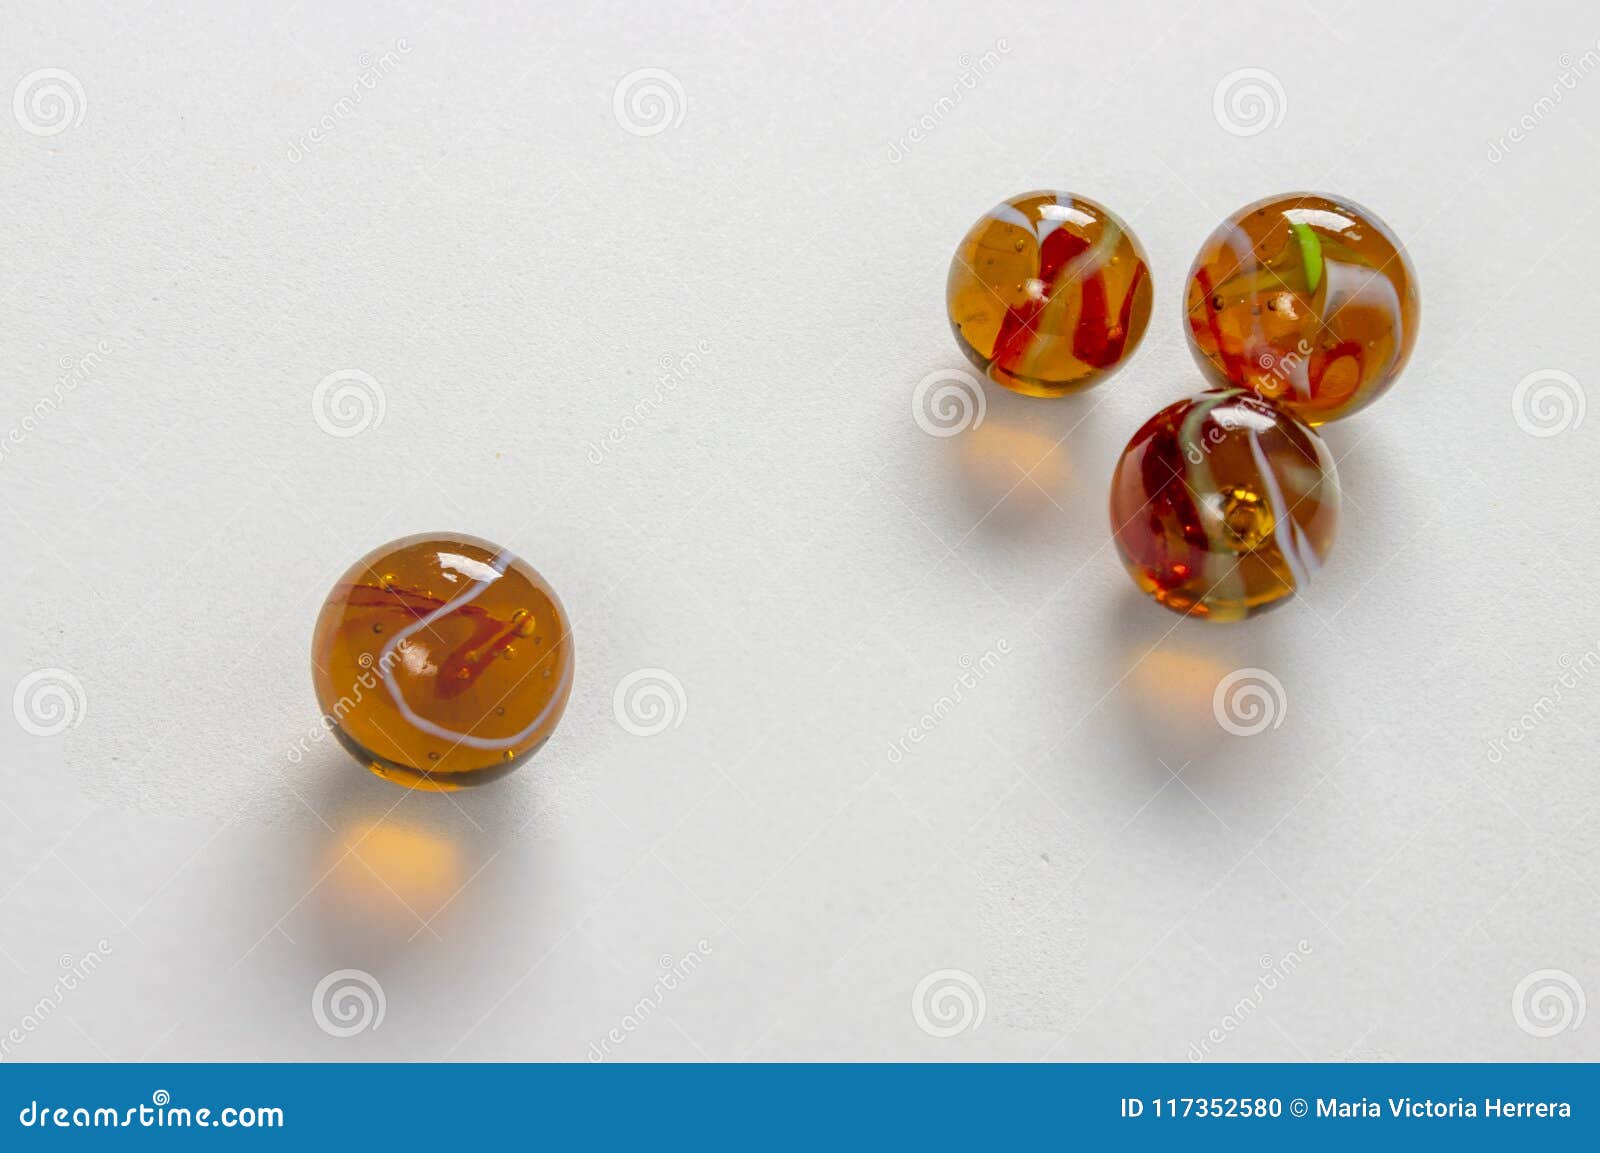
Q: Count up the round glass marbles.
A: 4